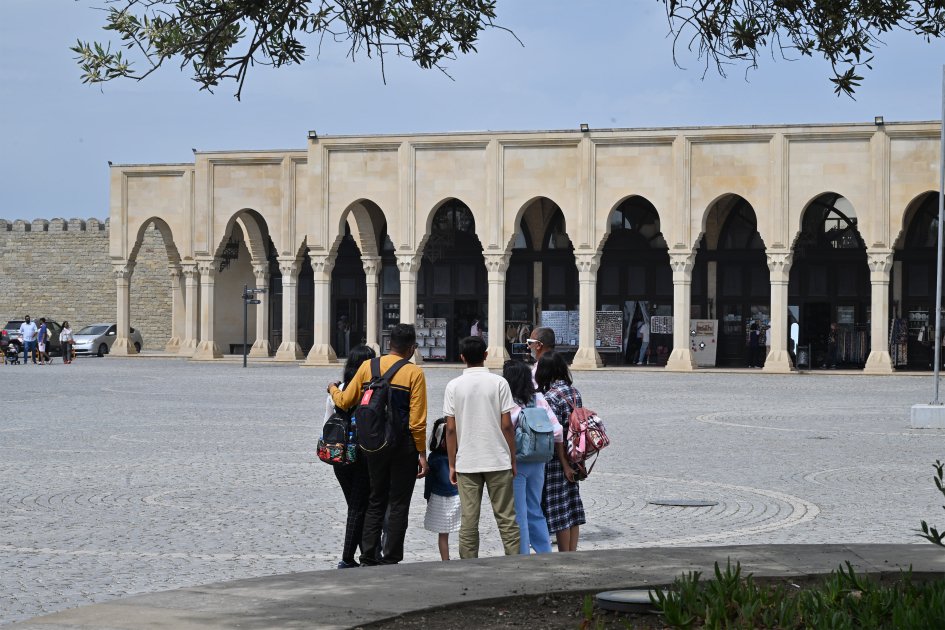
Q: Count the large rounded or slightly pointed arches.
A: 9